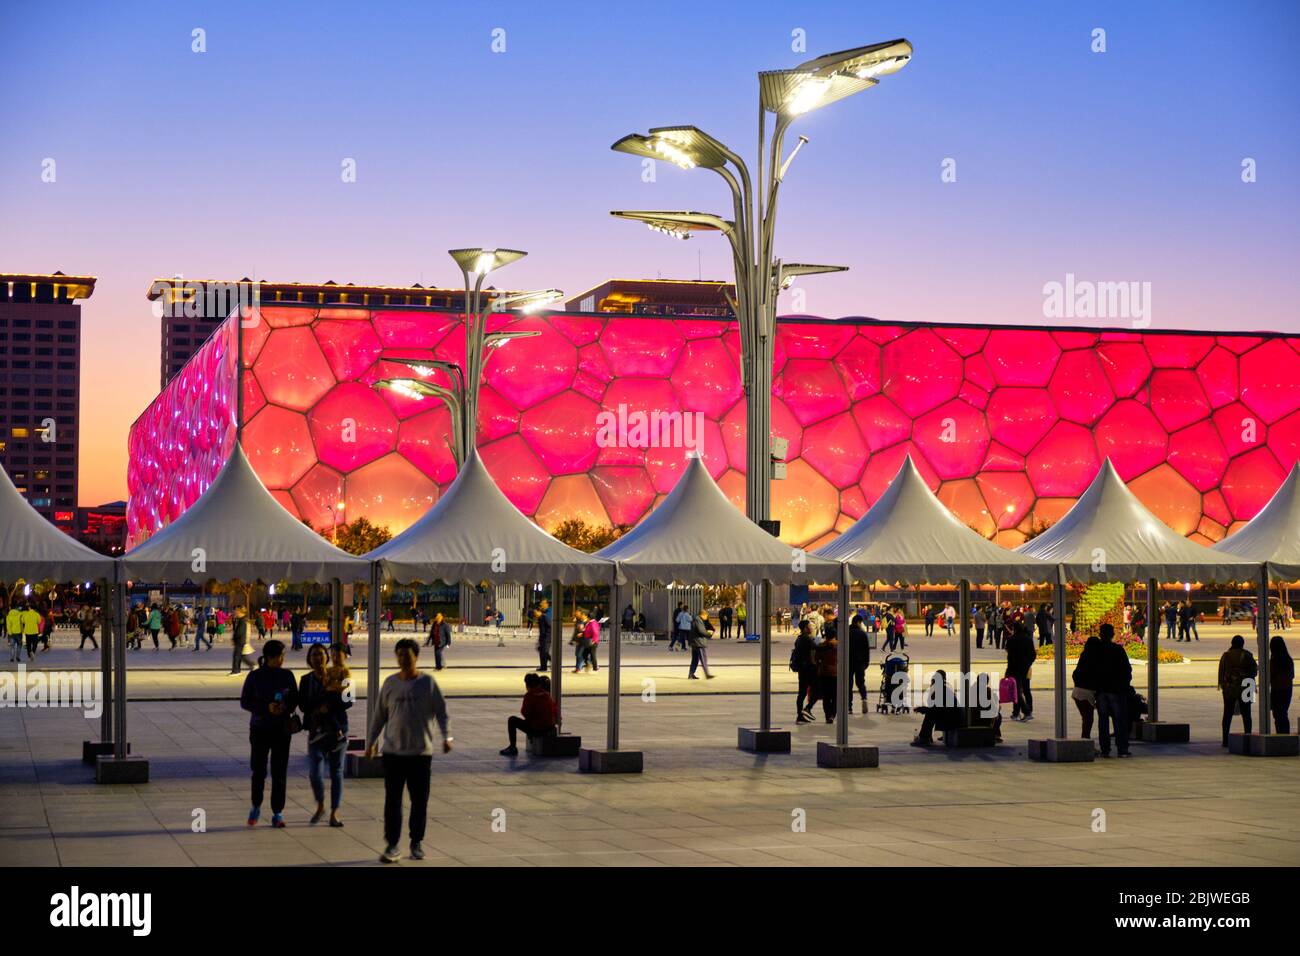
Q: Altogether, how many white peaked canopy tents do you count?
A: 7